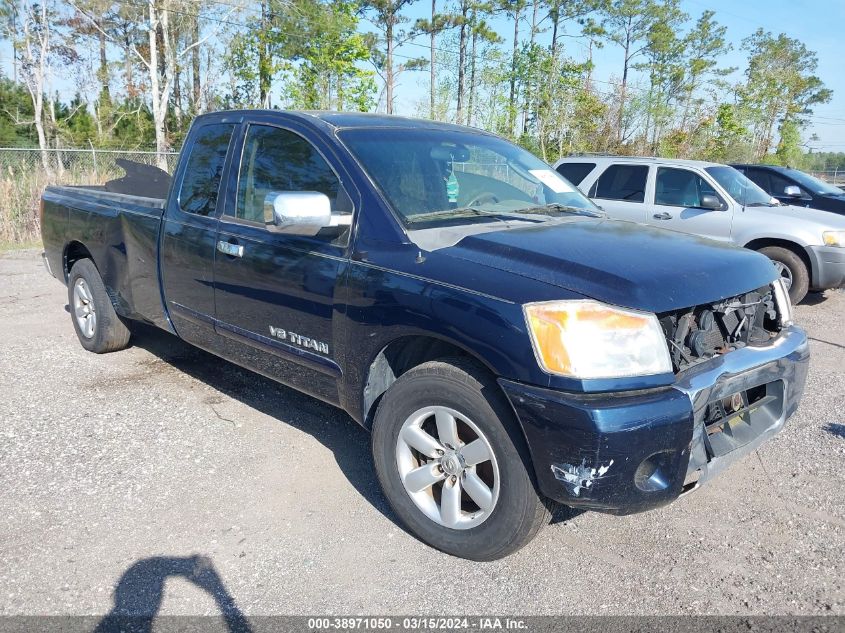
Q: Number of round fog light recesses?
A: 1